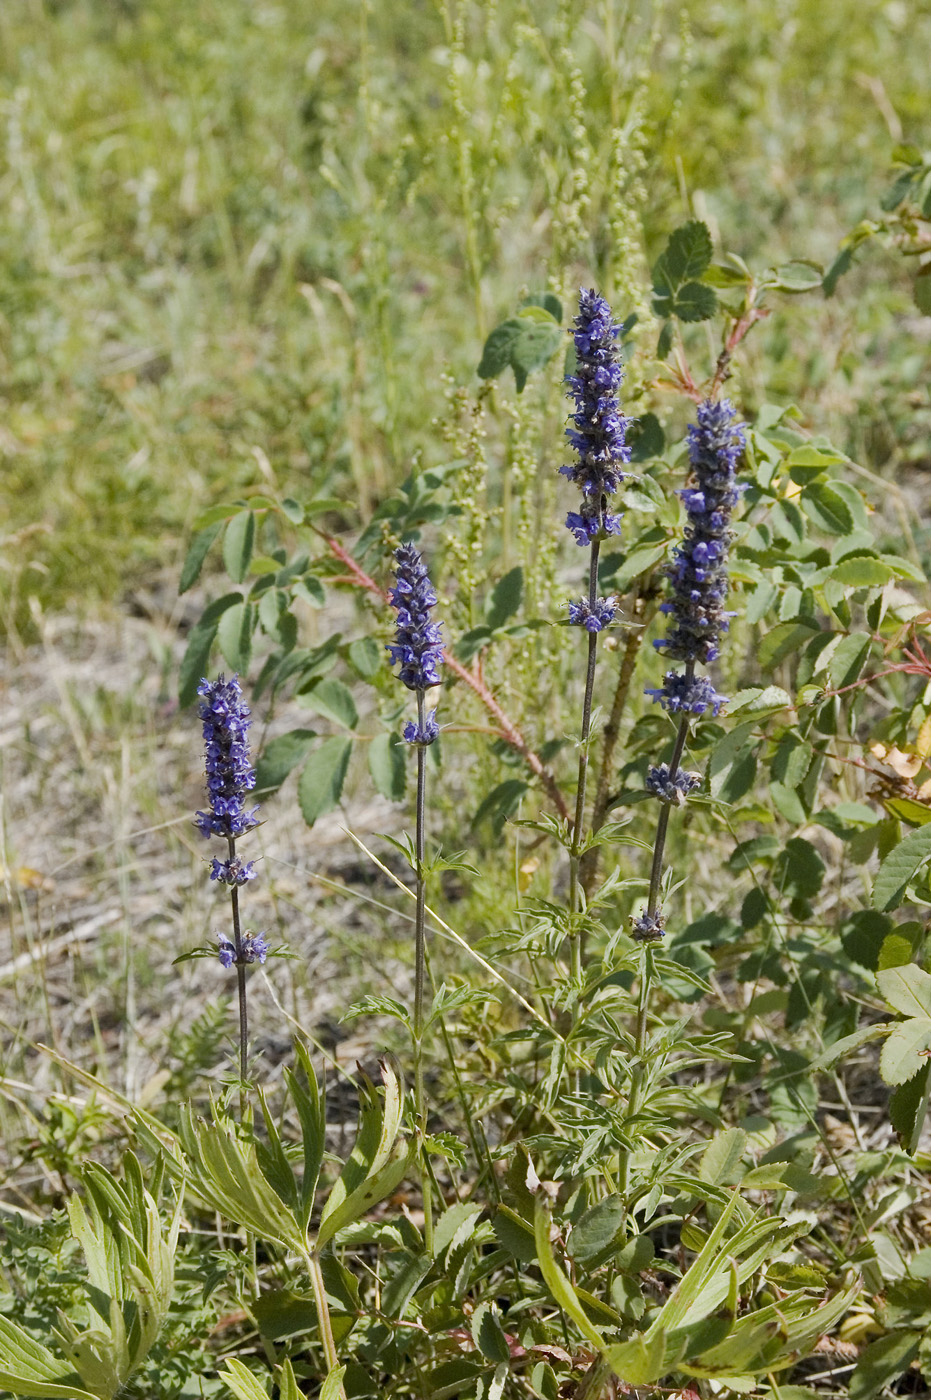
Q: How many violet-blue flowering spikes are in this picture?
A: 4